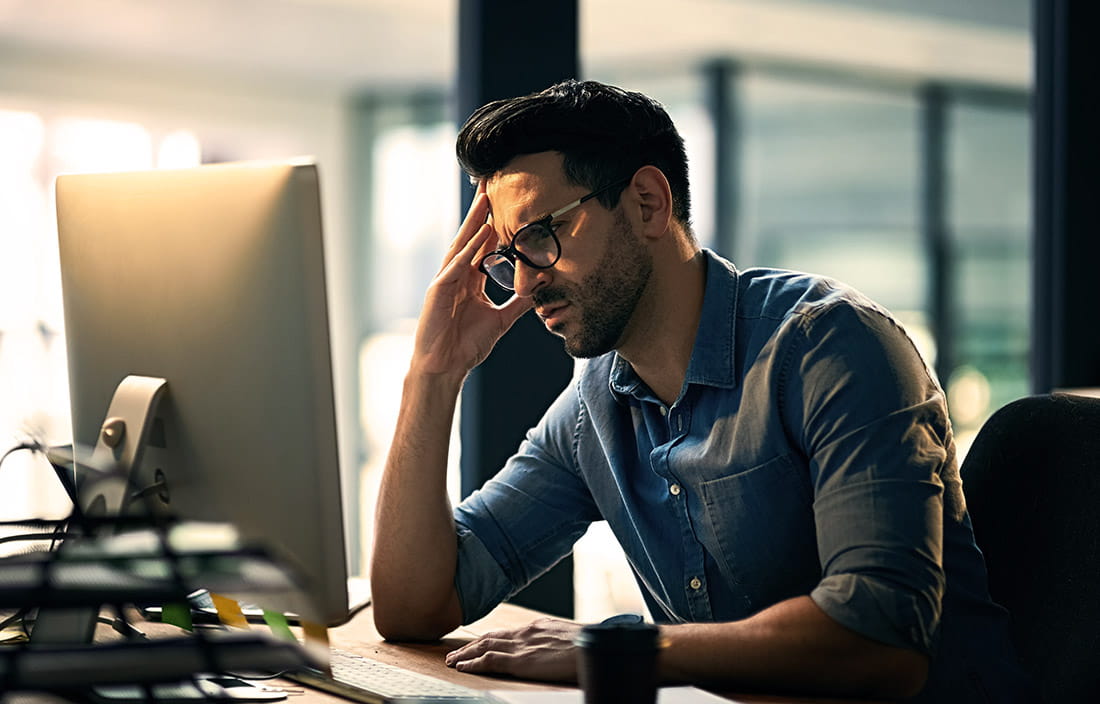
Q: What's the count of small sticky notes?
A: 4